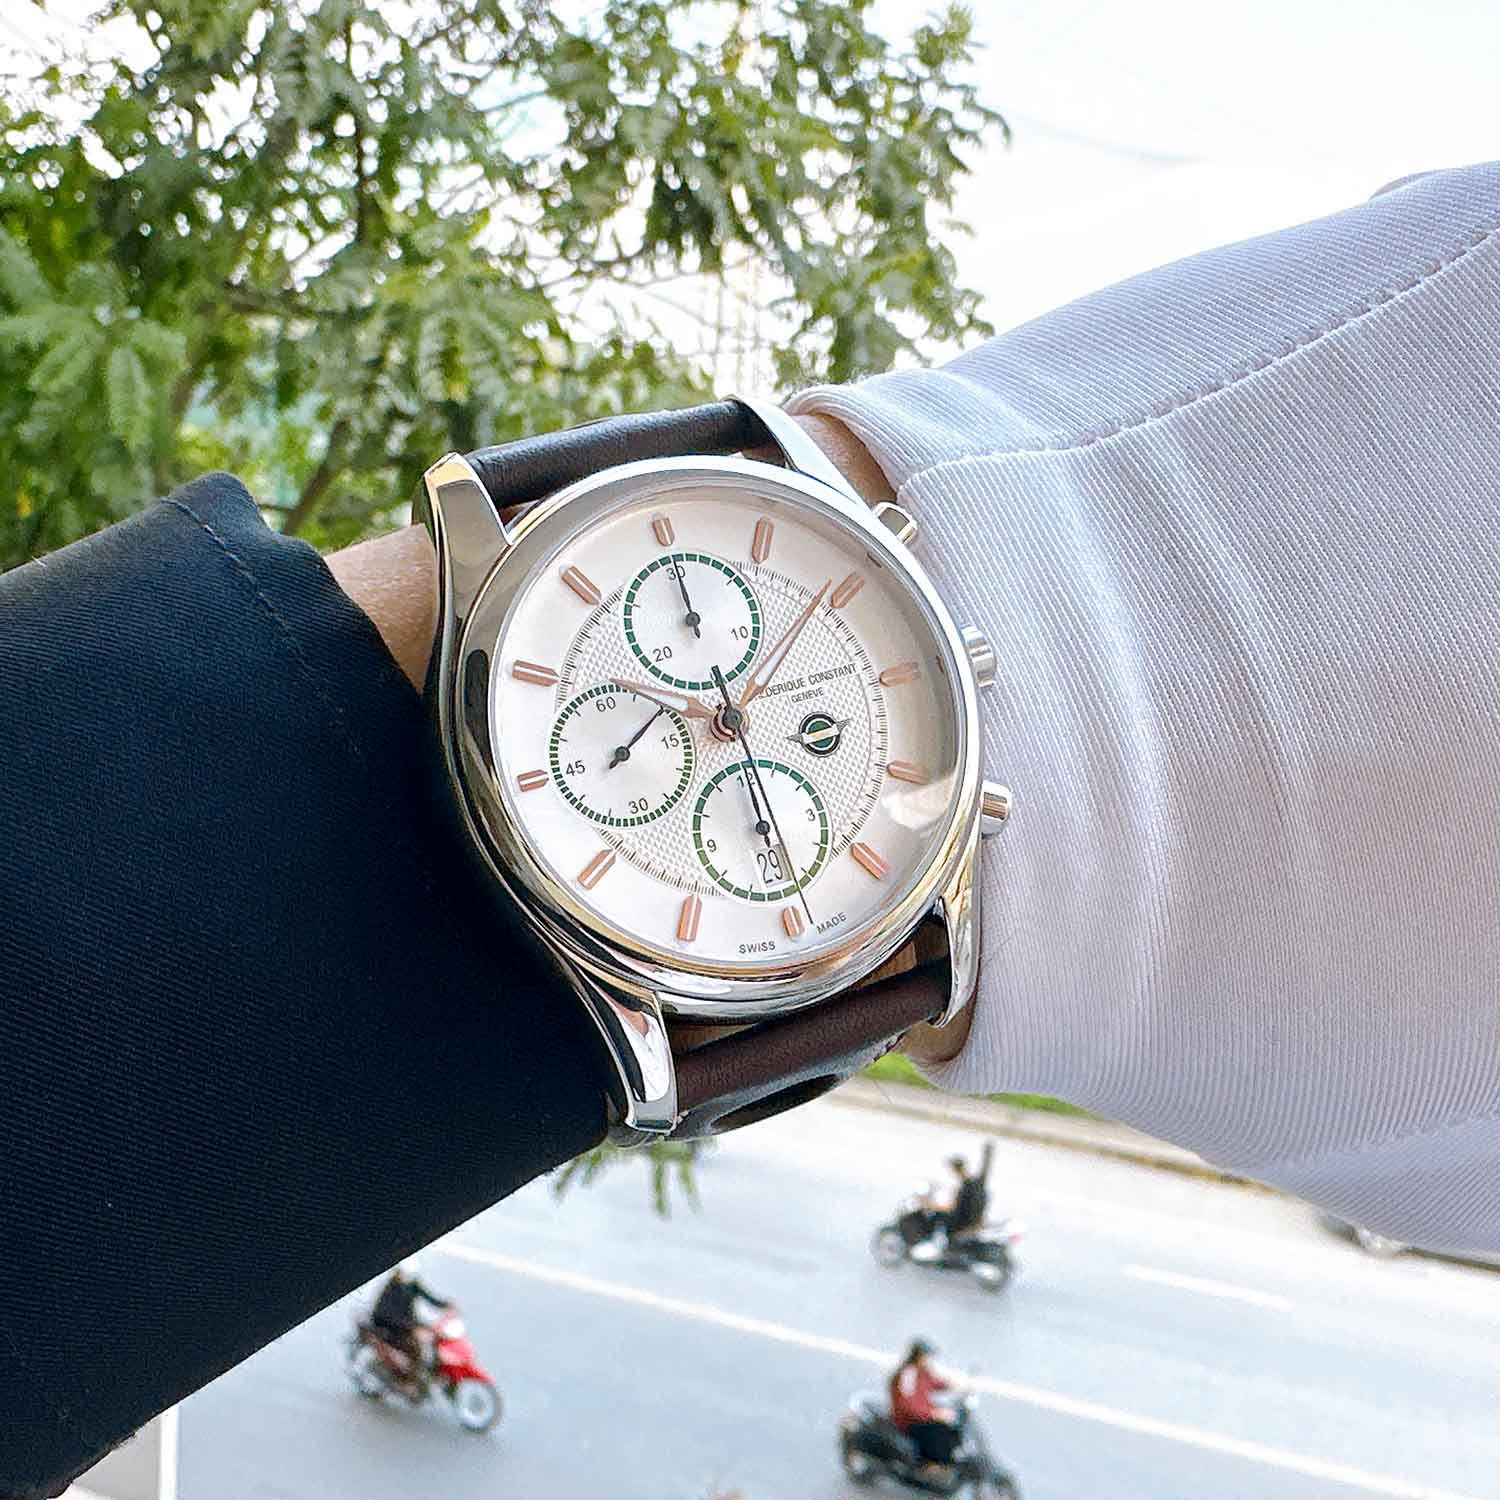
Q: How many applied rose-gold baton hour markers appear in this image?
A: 12